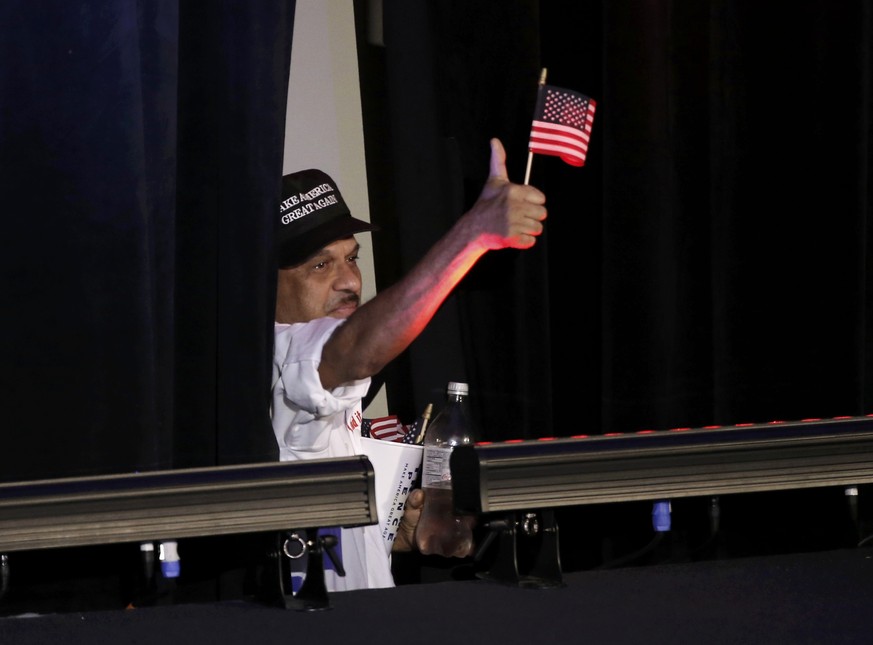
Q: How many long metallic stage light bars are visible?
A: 2